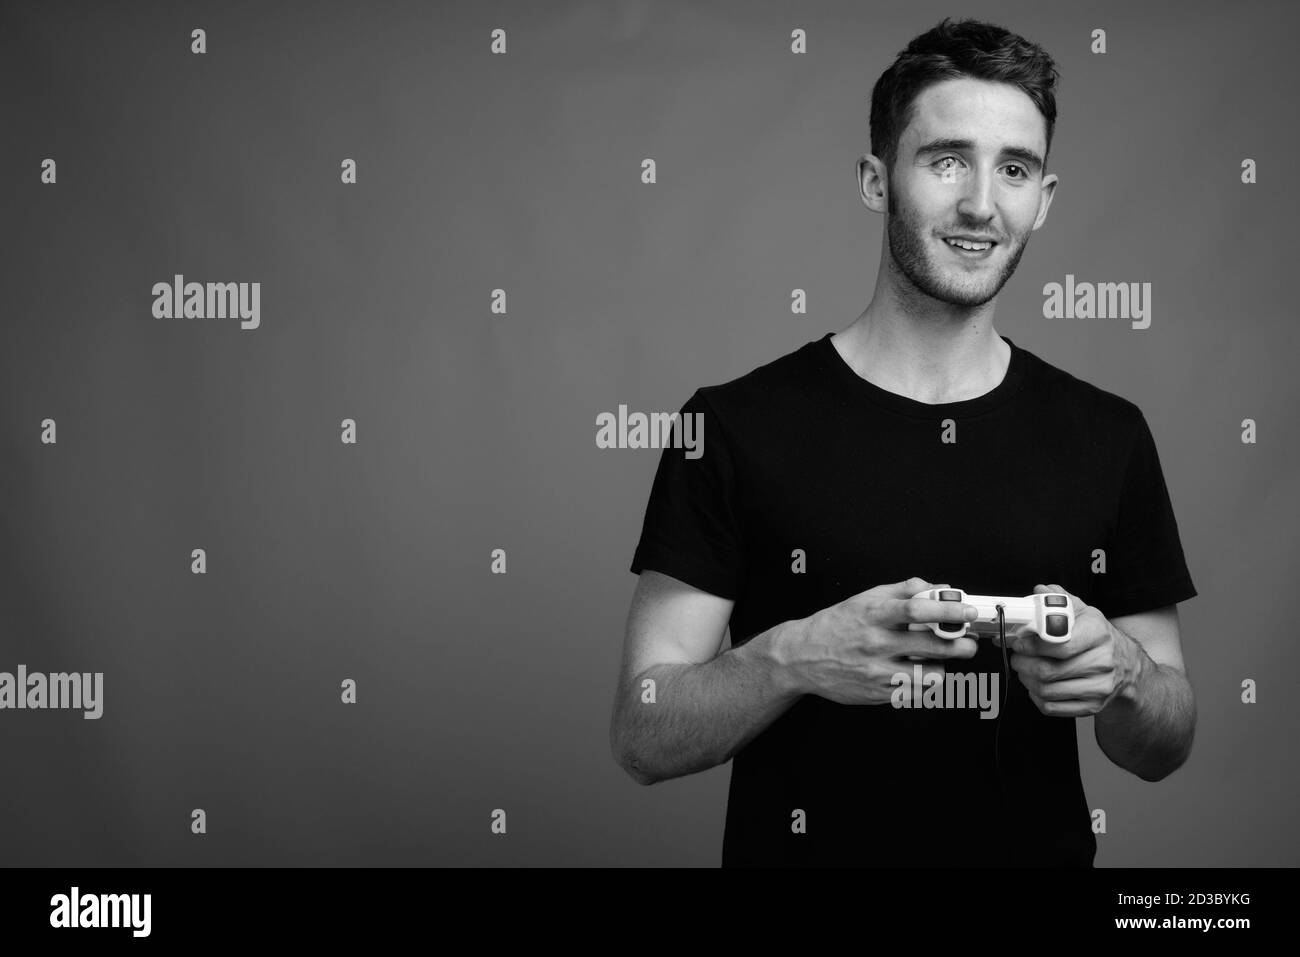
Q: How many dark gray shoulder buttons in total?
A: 4